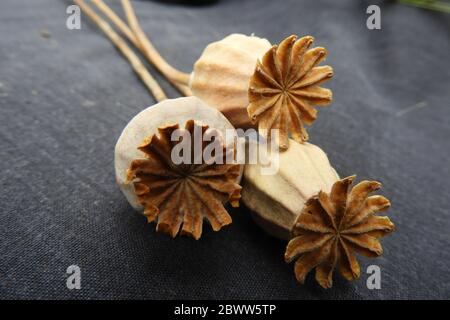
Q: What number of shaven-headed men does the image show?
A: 0